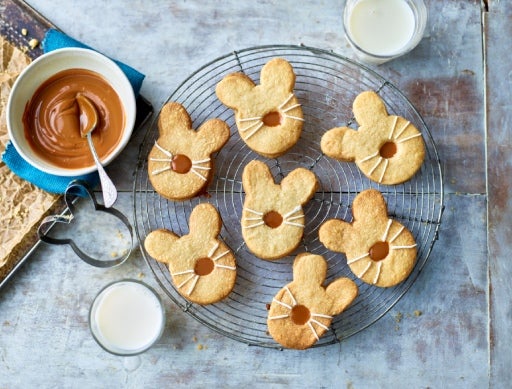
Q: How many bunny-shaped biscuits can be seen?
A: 7